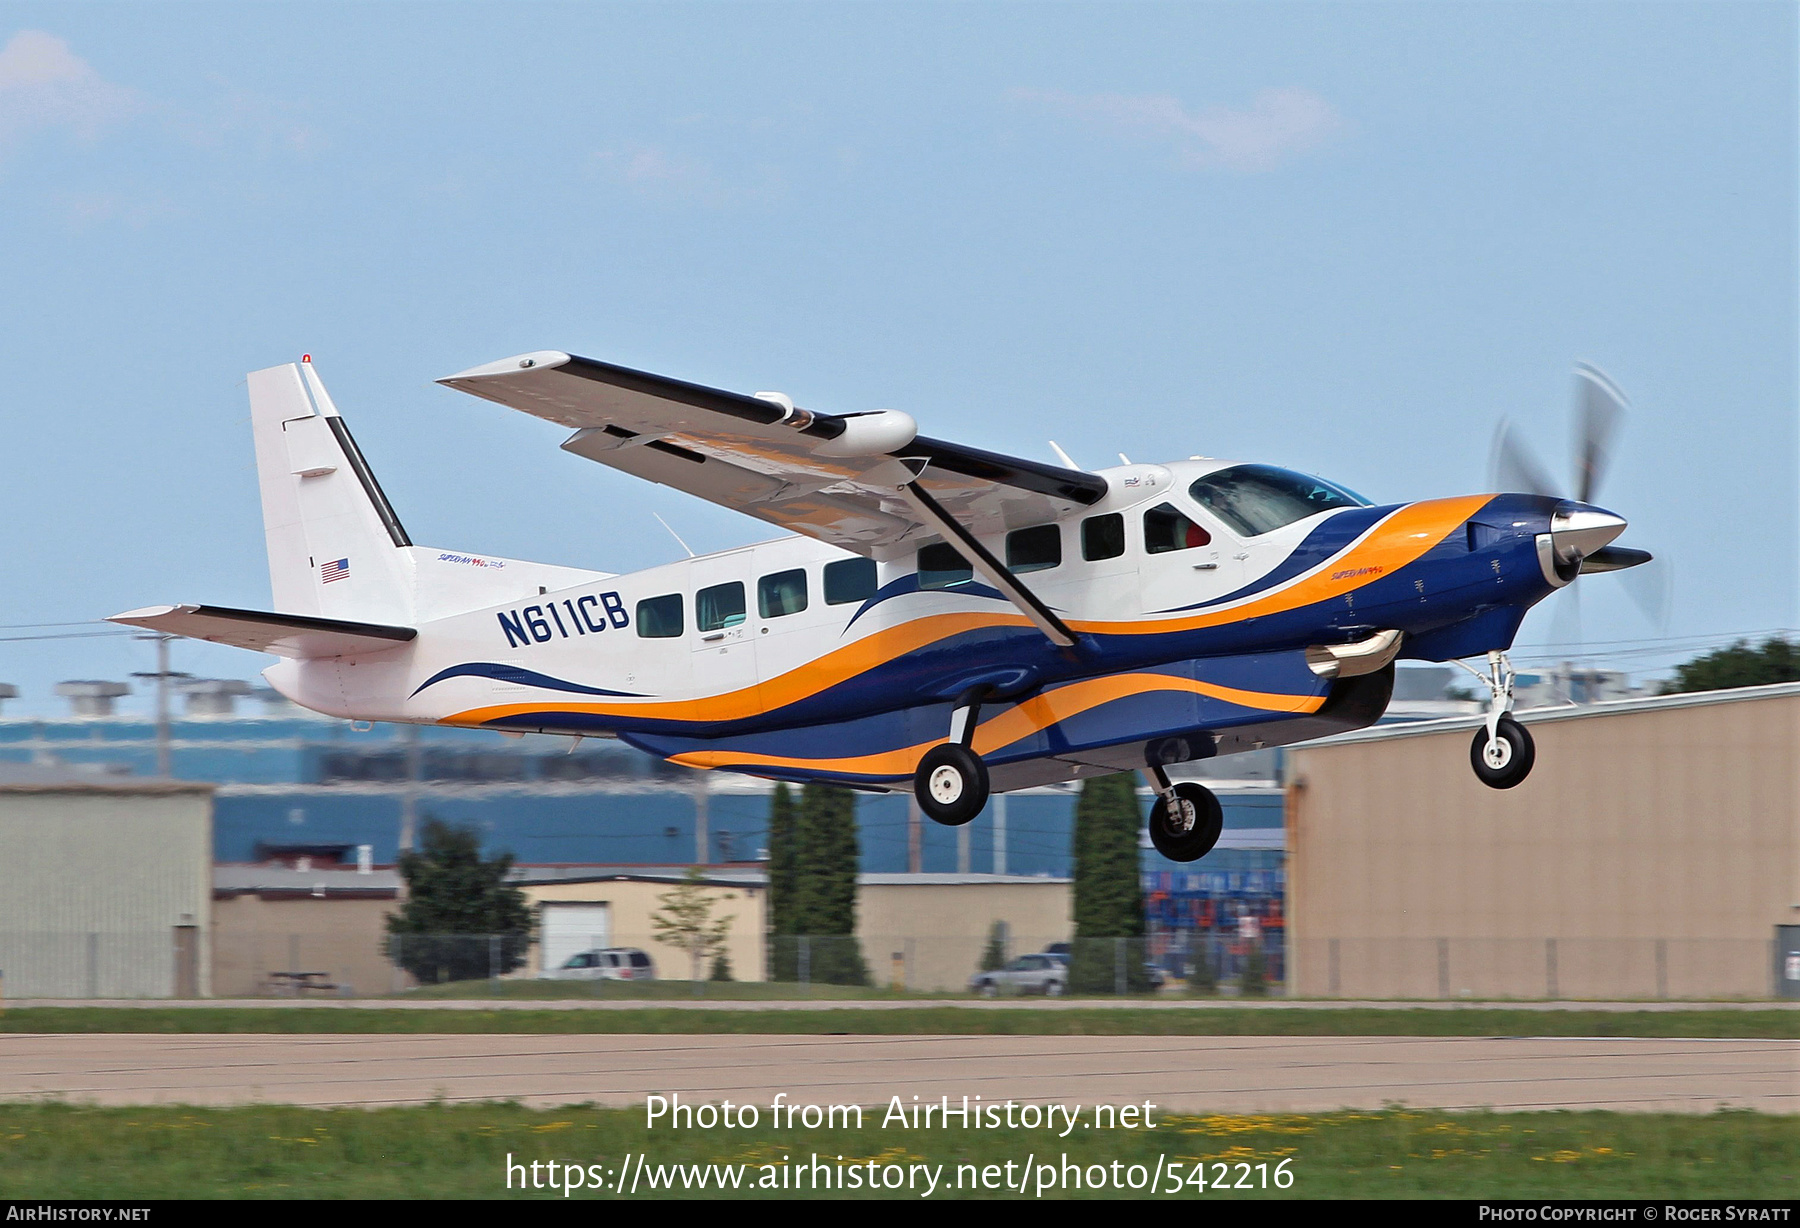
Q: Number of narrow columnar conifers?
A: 3